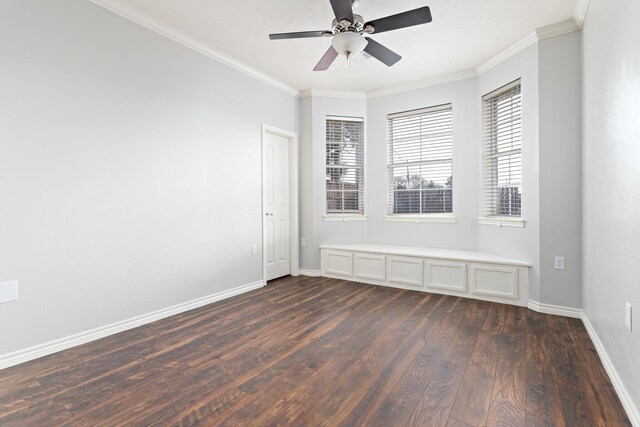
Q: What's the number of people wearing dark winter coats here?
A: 0